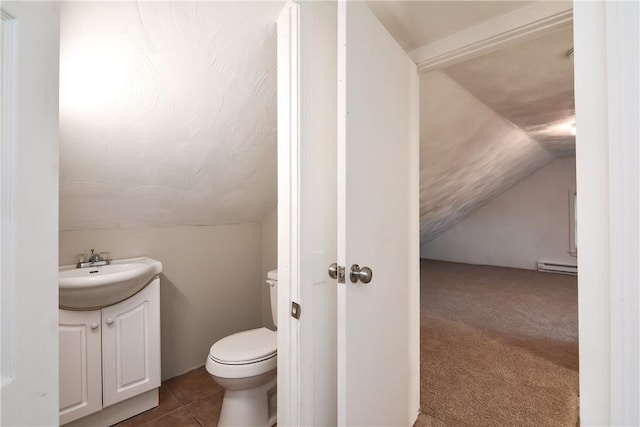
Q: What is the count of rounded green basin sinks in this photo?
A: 0